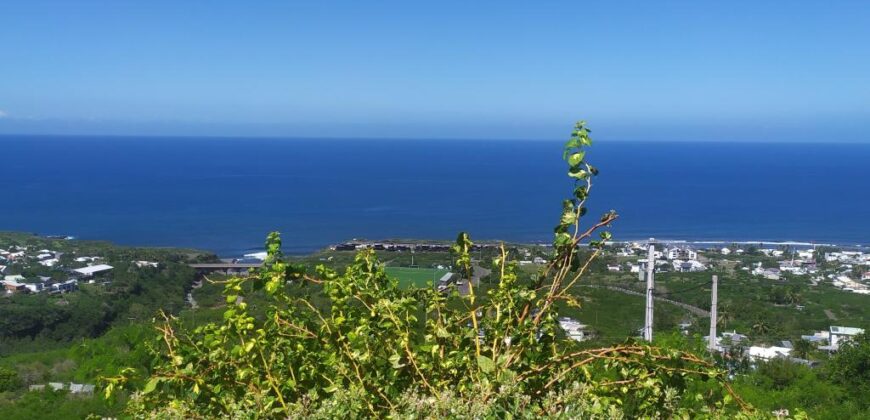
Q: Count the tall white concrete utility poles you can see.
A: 2